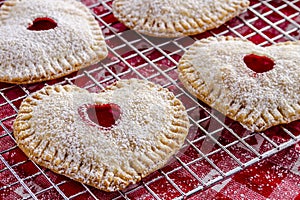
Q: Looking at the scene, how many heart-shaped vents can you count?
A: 3